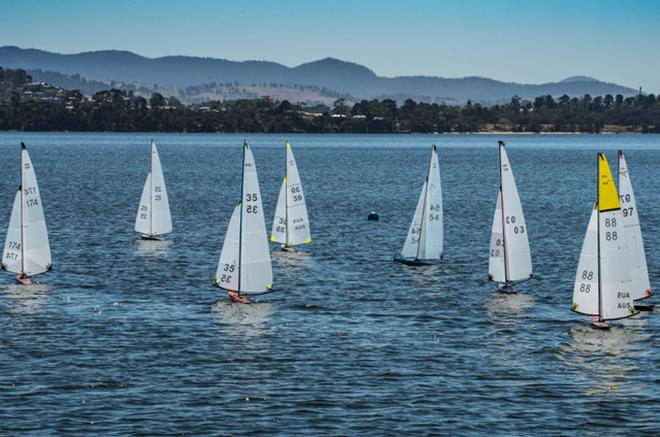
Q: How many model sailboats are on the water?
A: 8